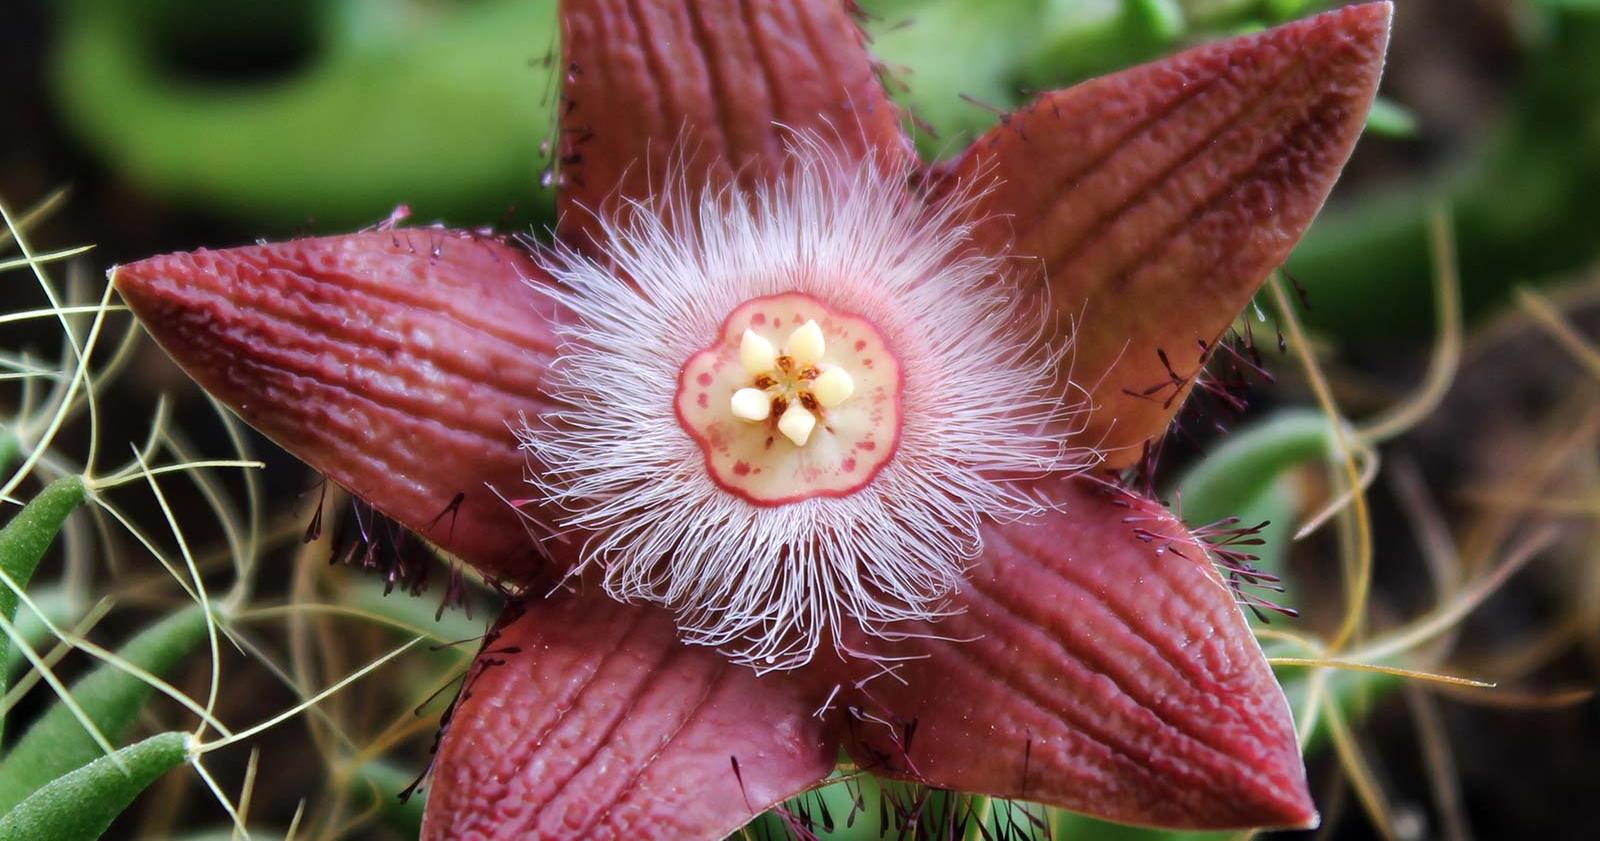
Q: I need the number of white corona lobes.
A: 5